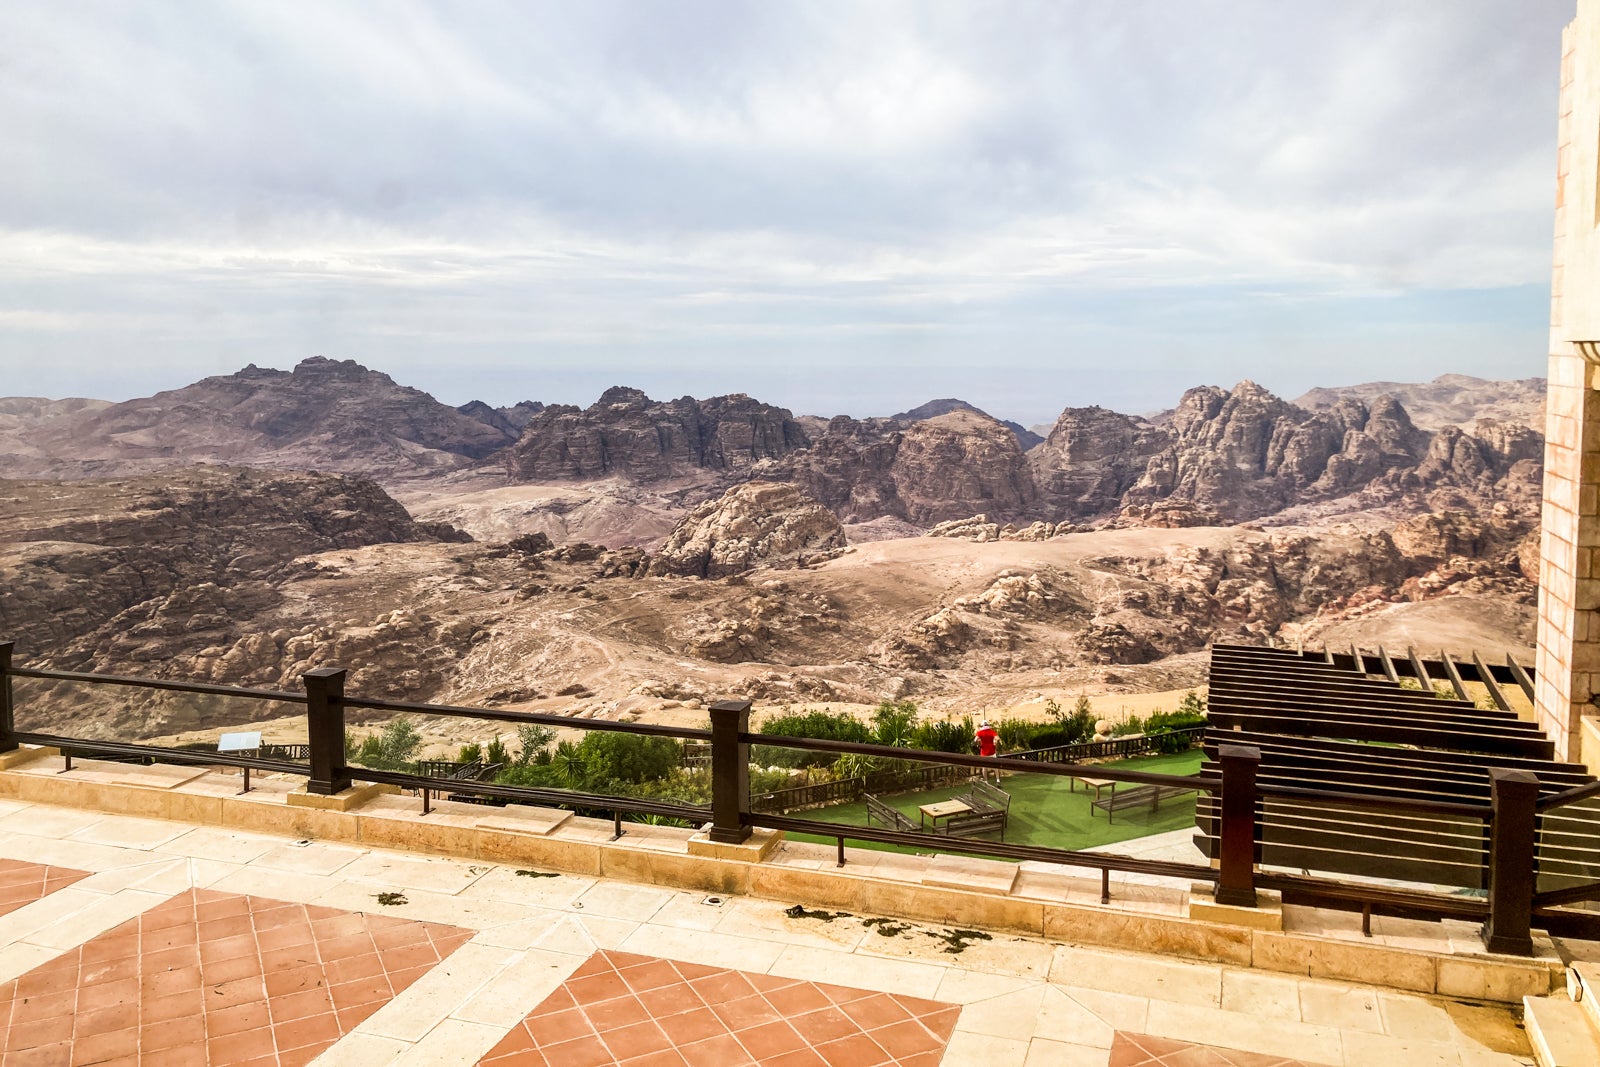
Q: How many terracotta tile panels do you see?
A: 4